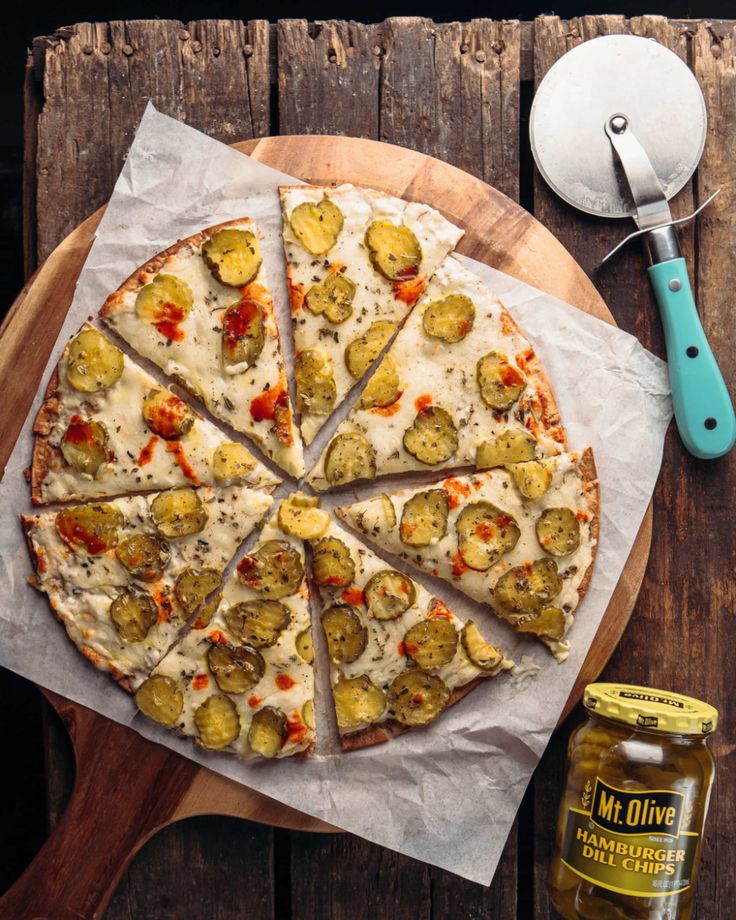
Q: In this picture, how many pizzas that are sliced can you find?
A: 1